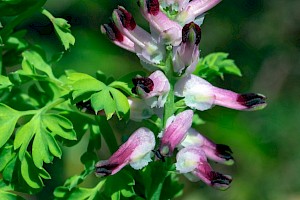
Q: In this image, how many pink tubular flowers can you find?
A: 11